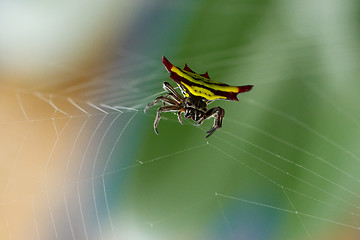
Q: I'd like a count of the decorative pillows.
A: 0